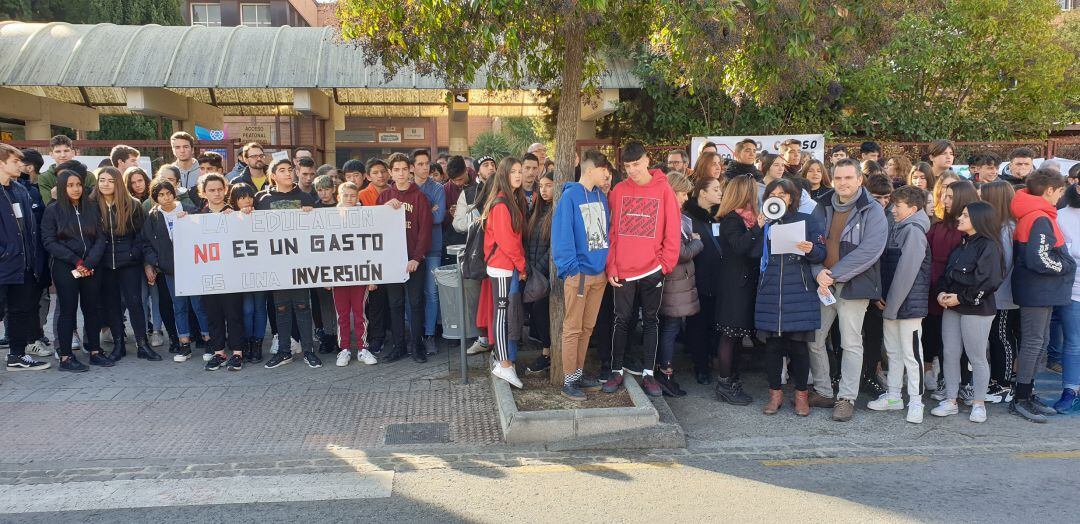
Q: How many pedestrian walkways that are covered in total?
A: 1